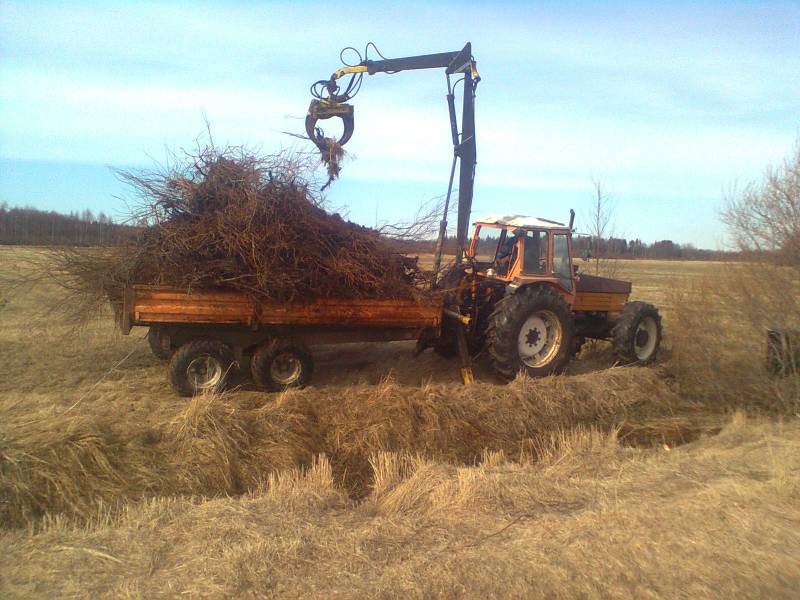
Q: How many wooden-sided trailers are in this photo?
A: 1